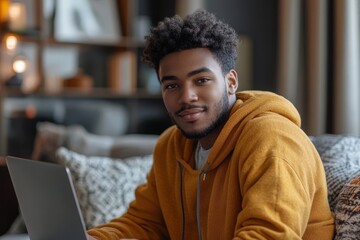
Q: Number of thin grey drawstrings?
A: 2